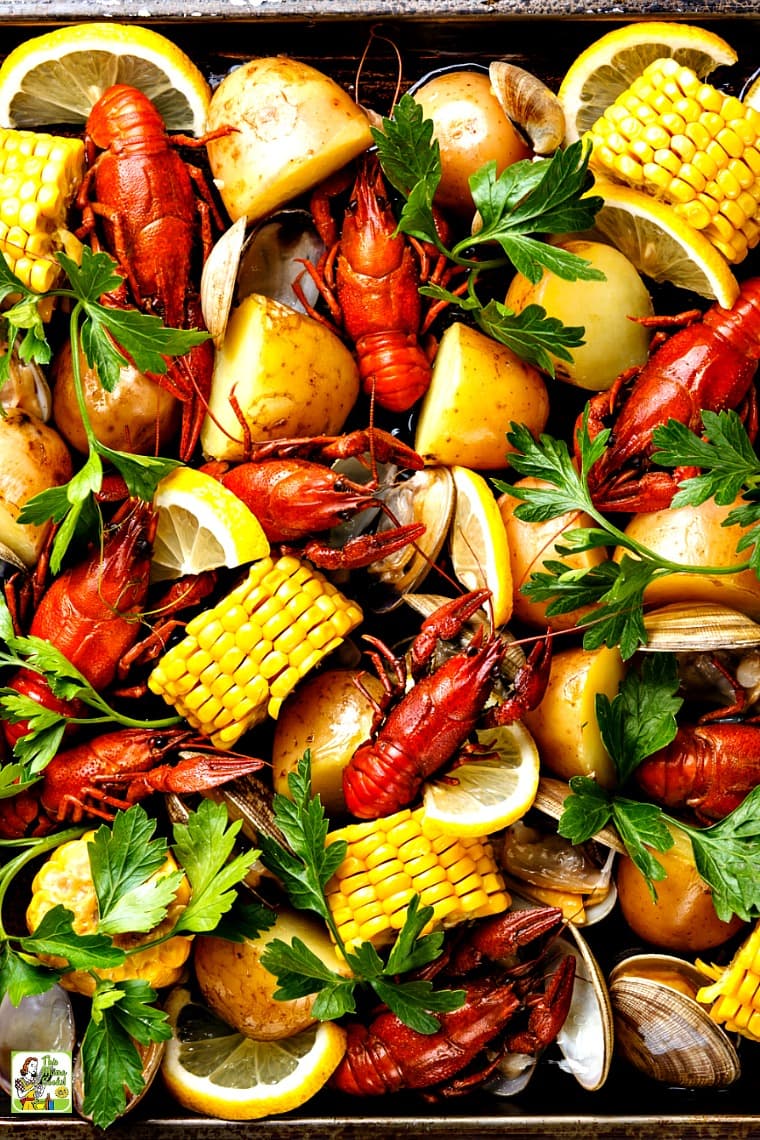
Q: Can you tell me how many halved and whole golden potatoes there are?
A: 13